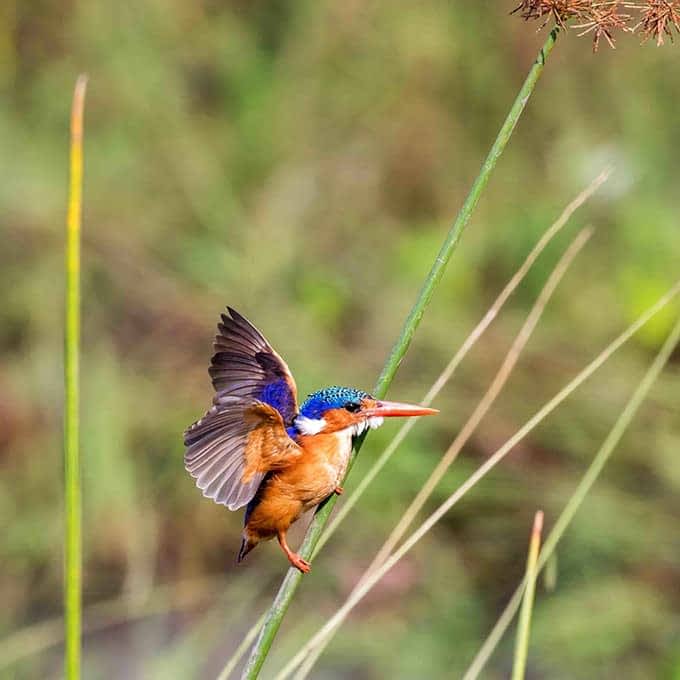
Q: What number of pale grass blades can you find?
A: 4